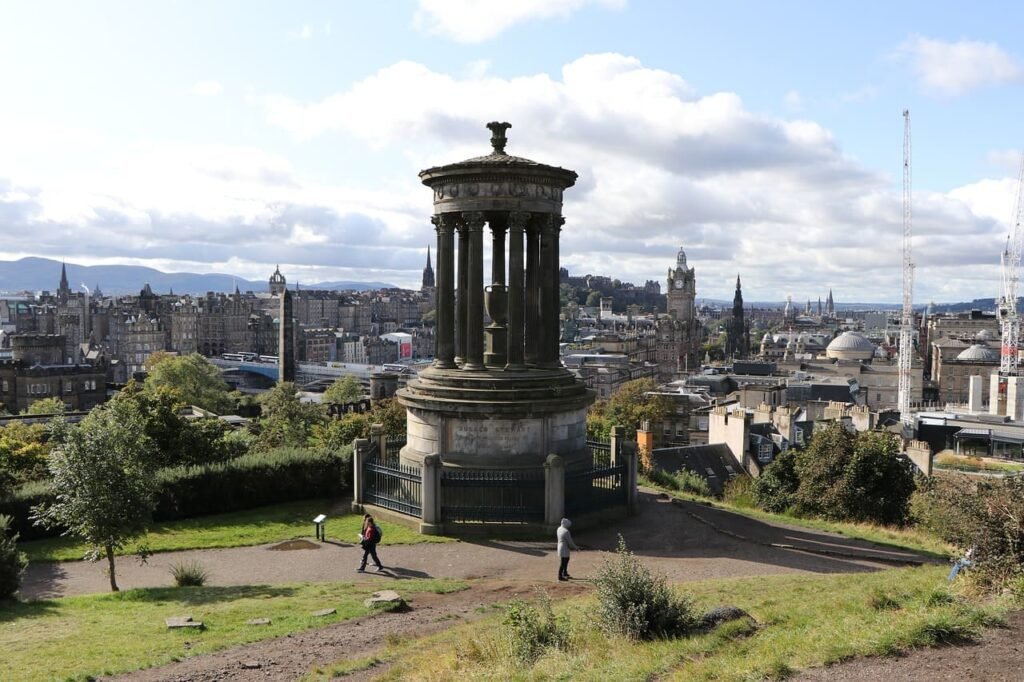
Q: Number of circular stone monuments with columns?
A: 1